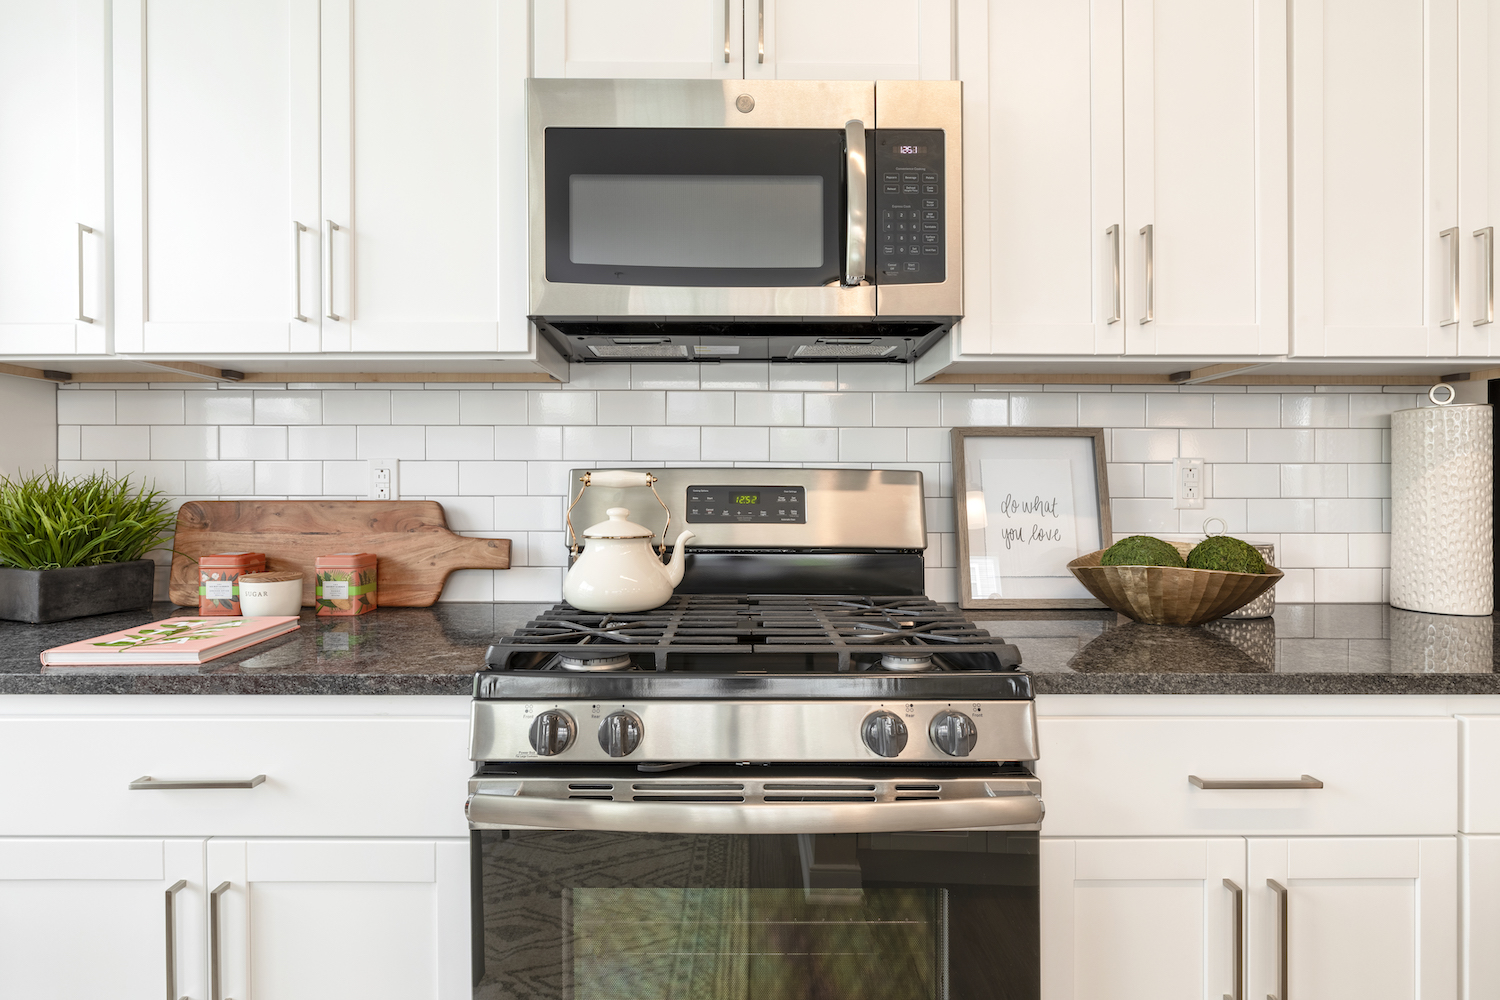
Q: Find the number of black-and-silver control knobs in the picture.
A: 4